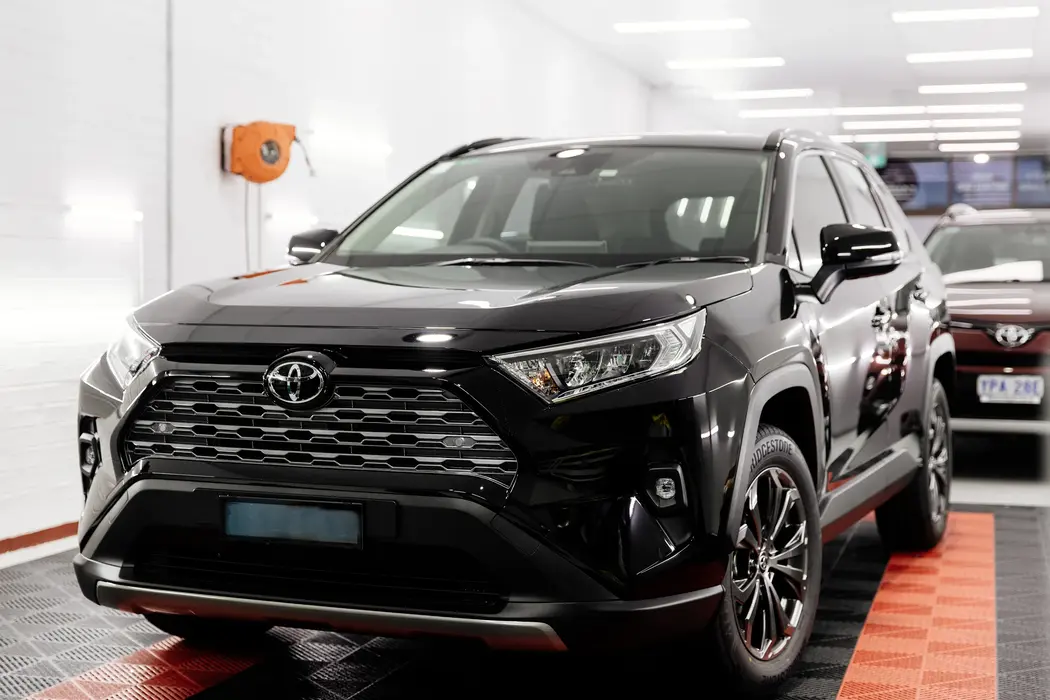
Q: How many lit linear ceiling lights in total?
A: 15